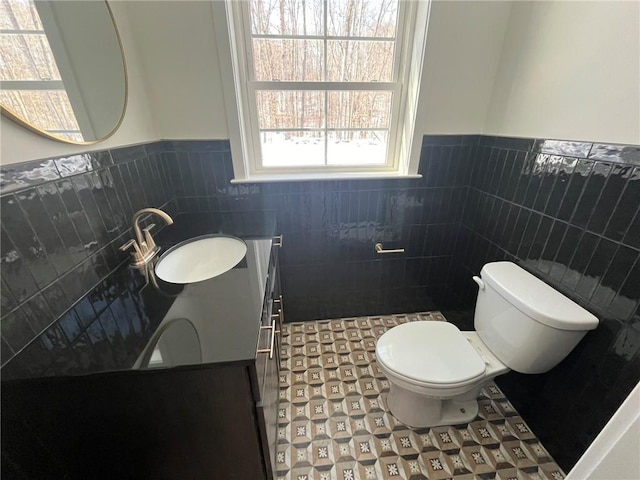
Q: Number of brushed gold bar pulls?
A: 4